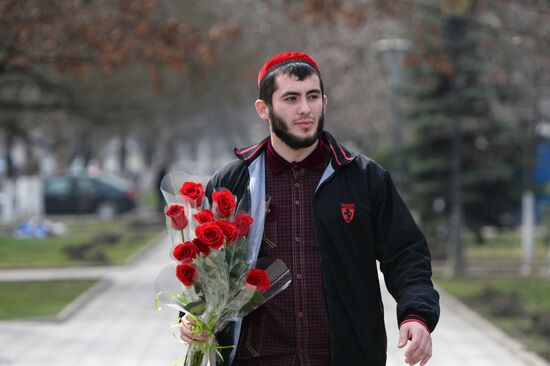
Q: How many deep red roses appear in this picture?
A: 11